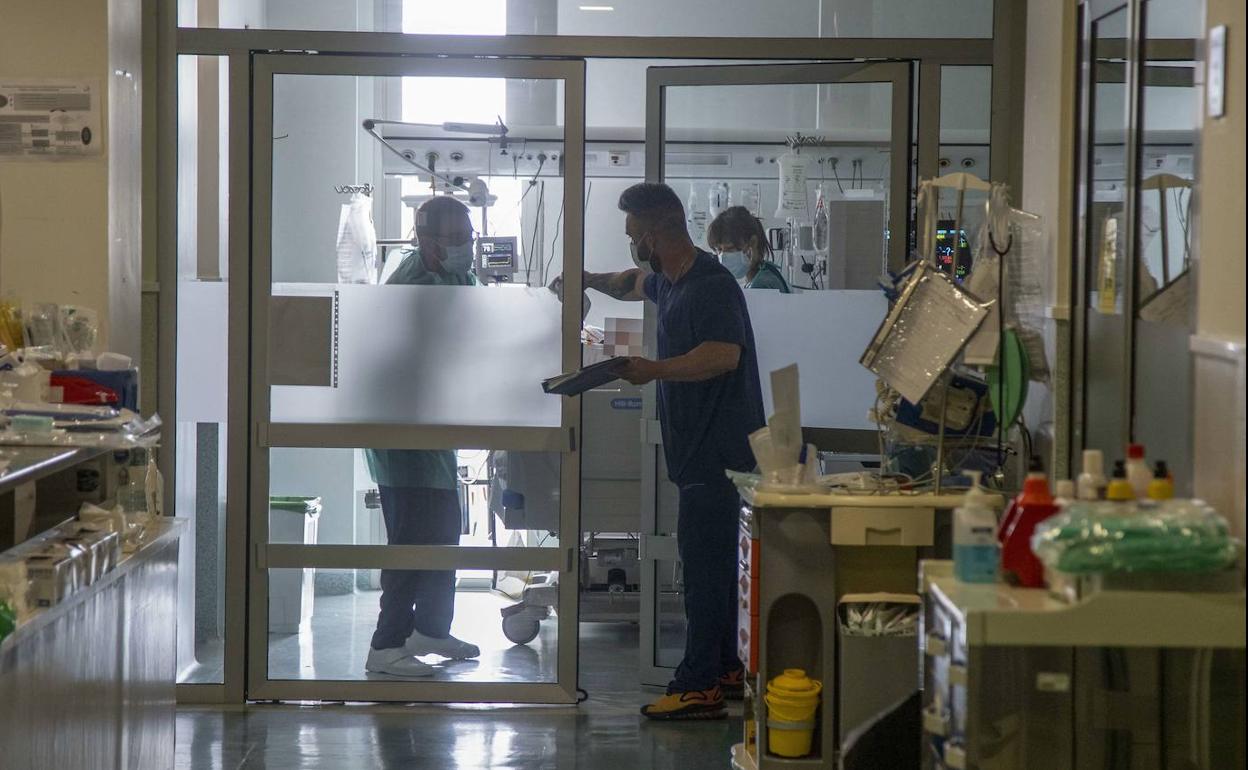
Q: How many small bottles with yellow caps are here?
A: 2